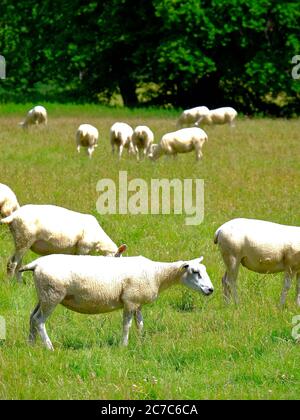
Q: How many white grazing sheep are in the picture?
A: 11